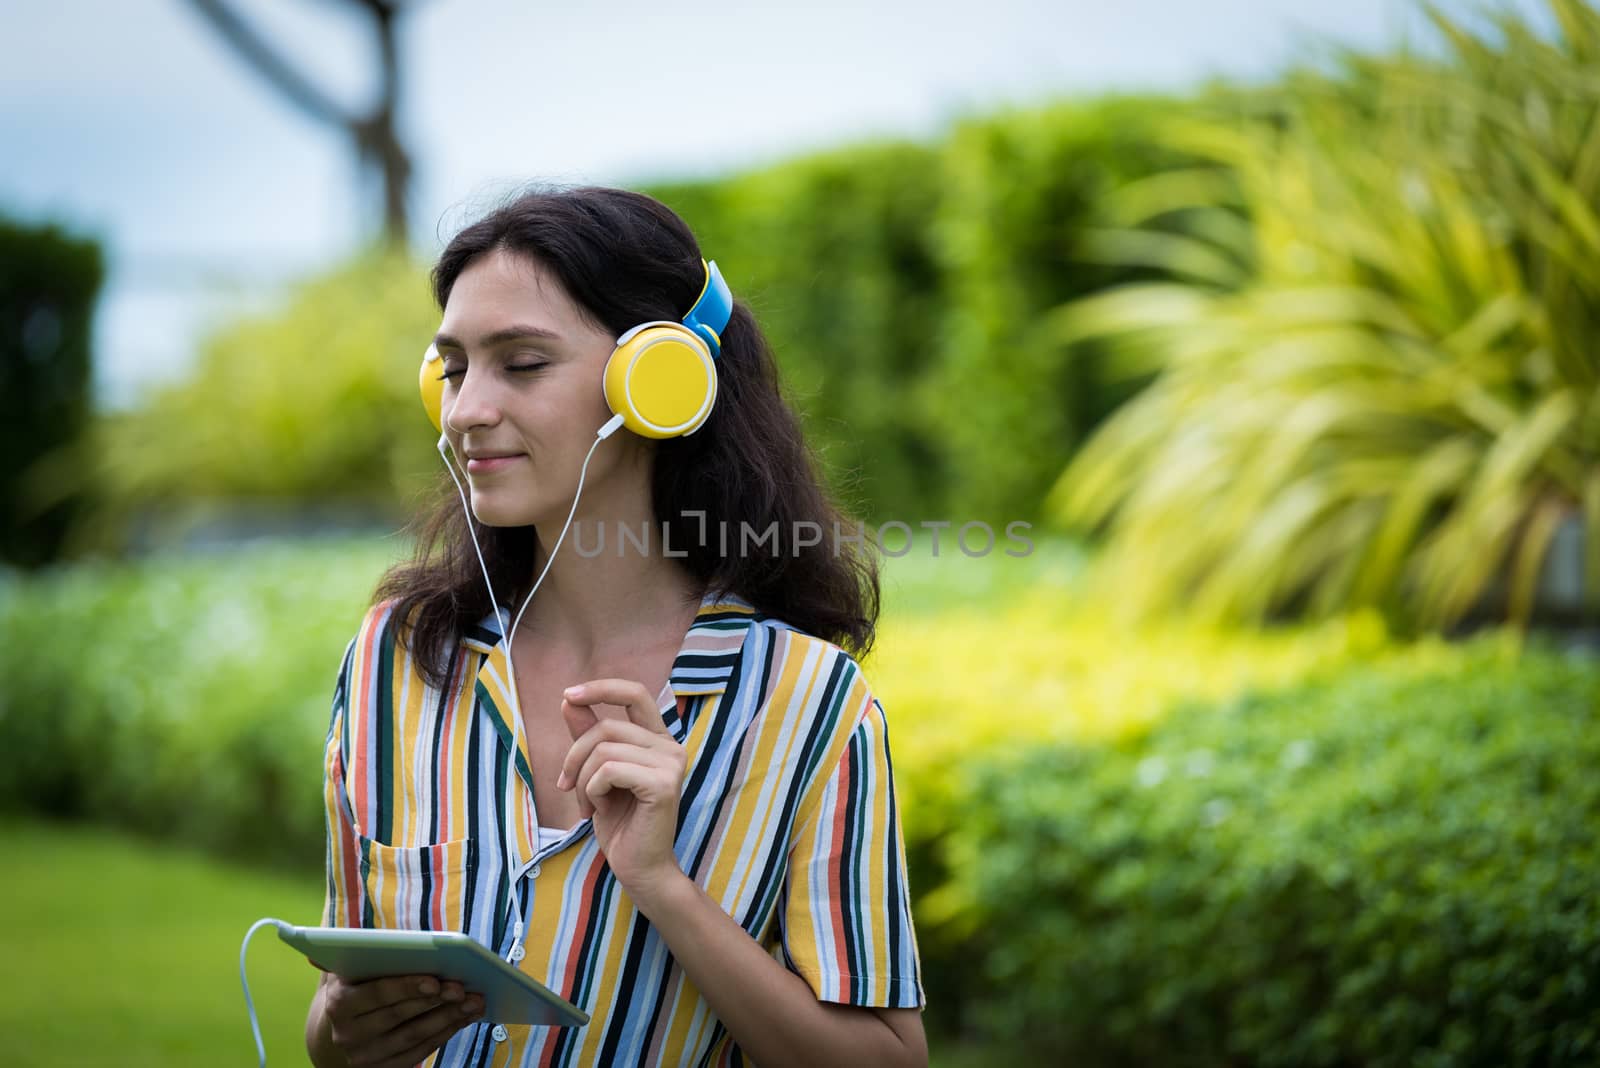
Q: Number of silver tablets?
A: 1